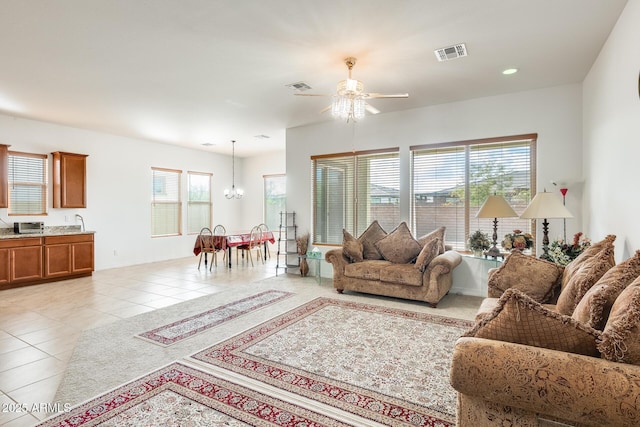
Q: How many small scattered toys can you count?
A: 0